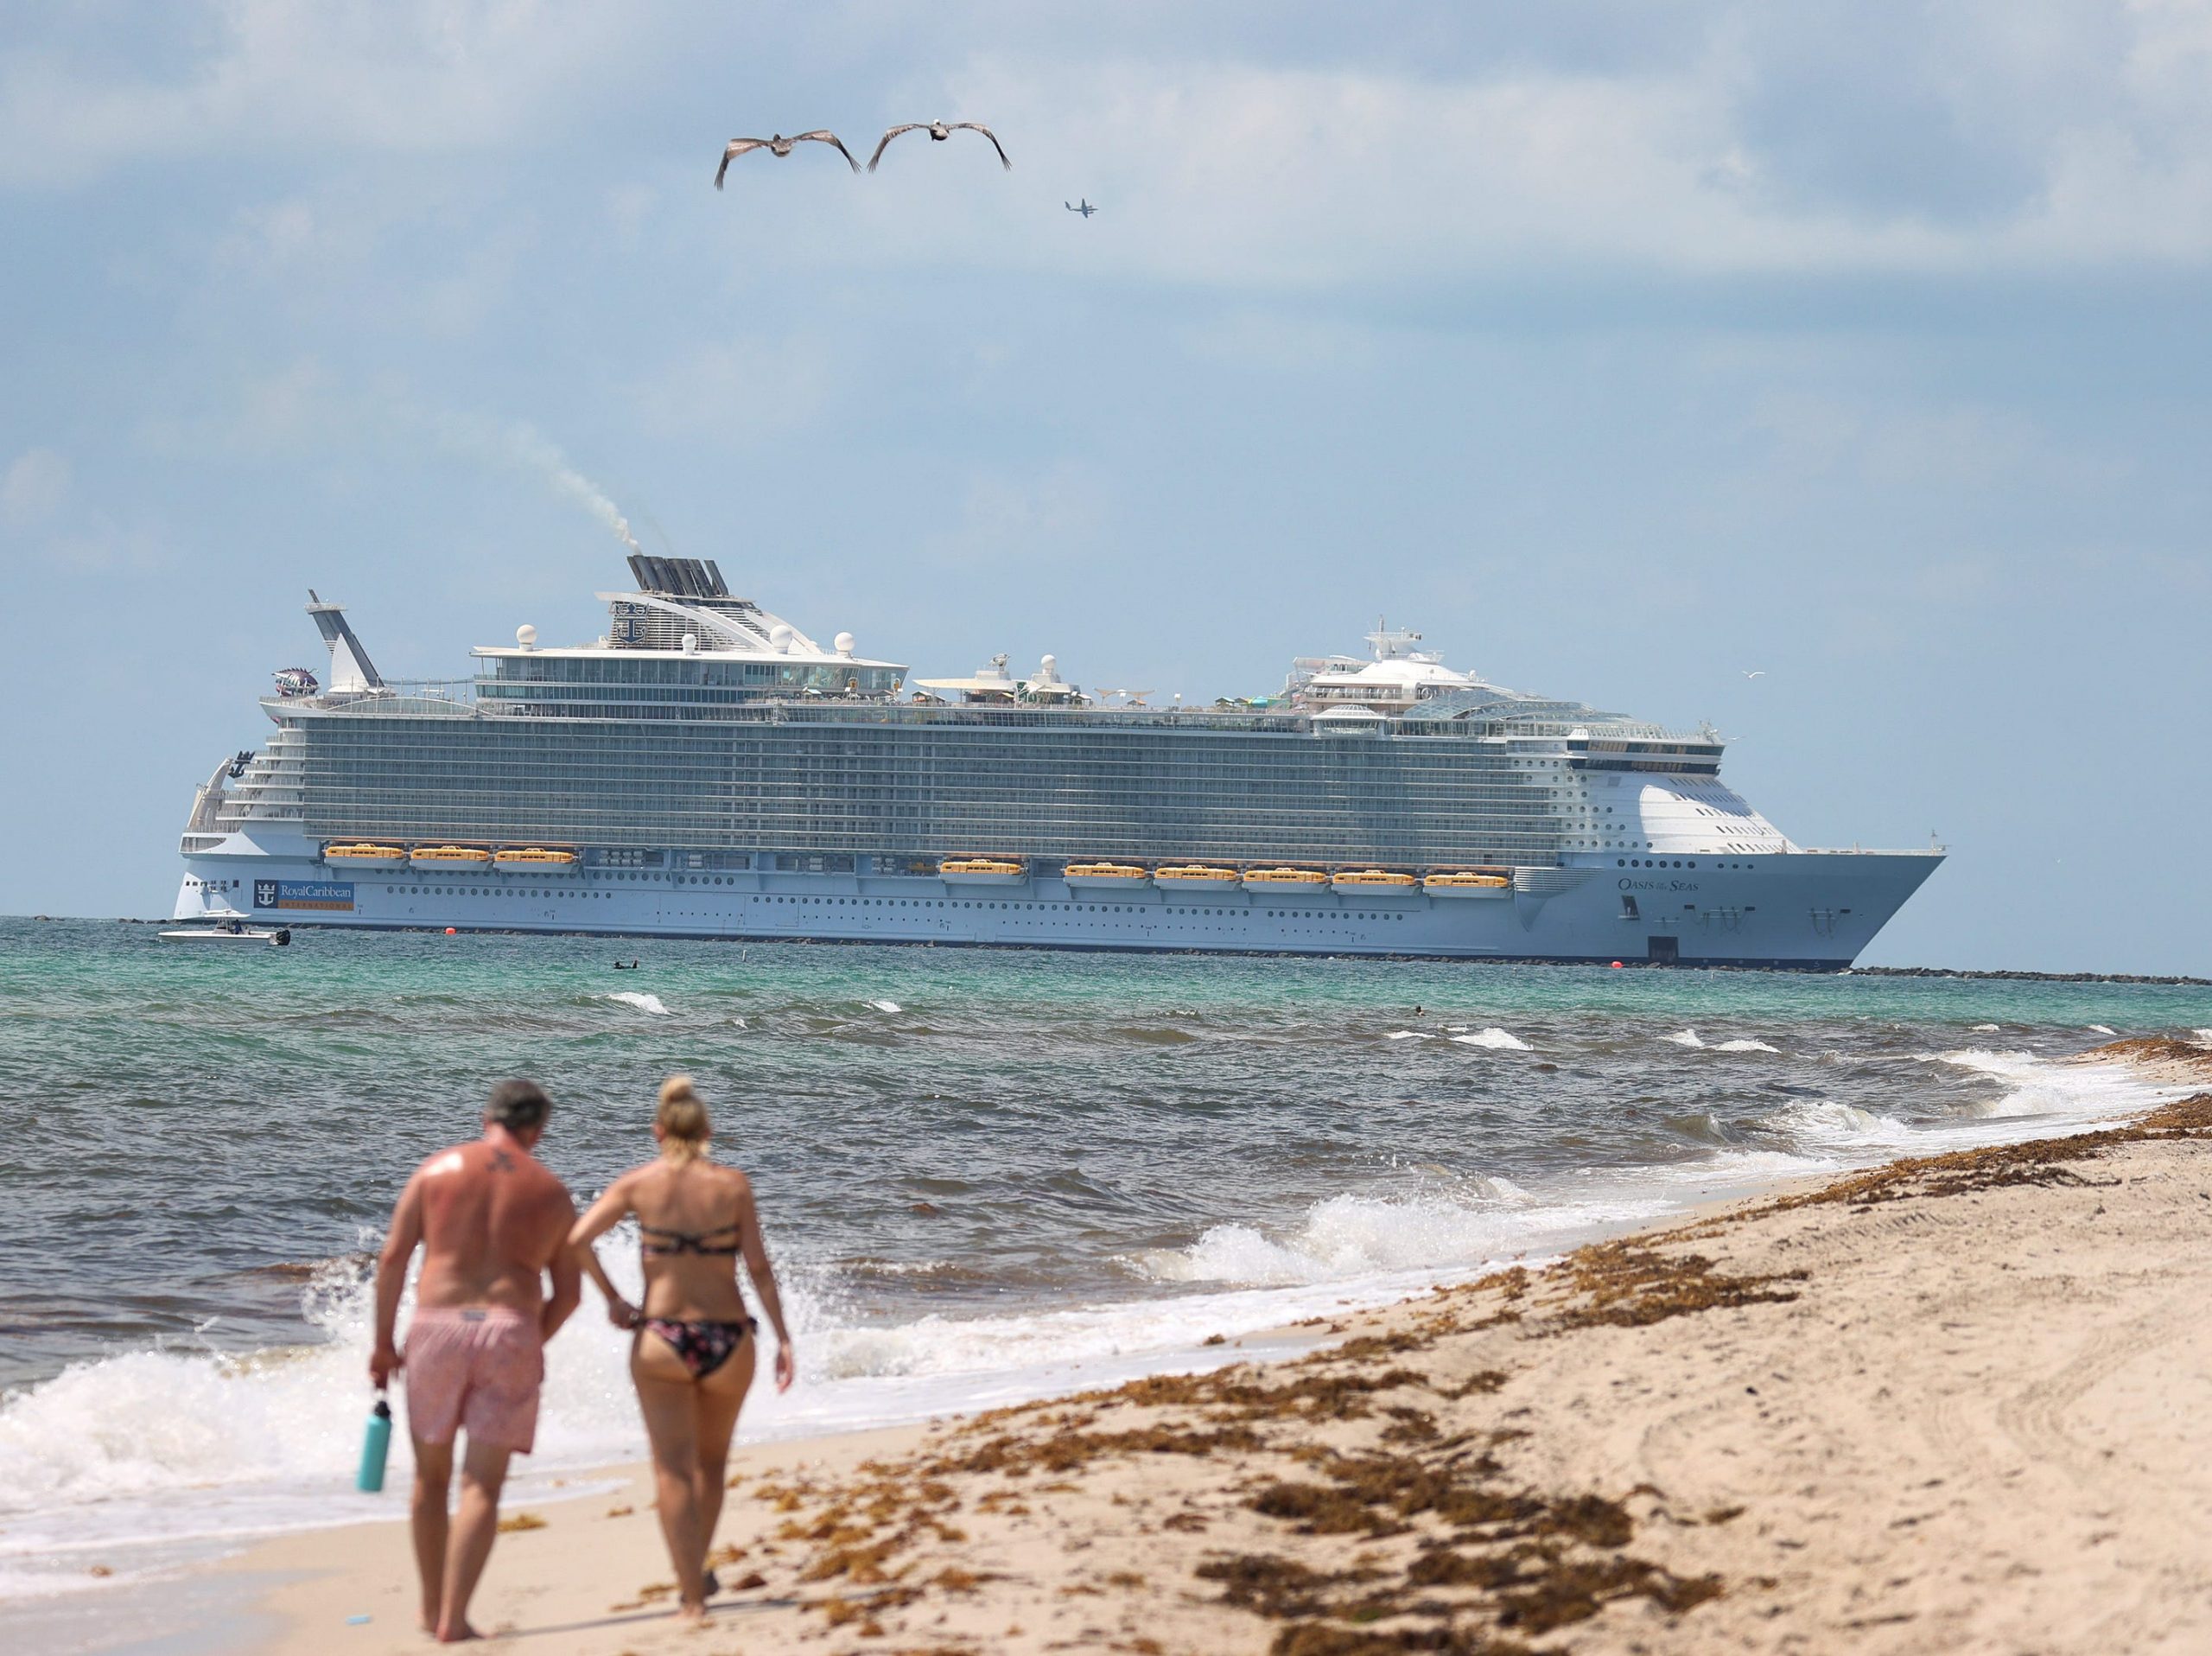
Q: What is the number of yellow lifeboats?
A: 9